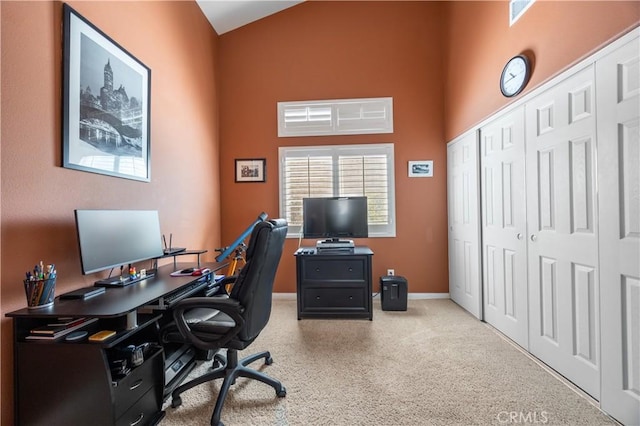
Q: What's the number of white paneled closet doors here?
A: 4